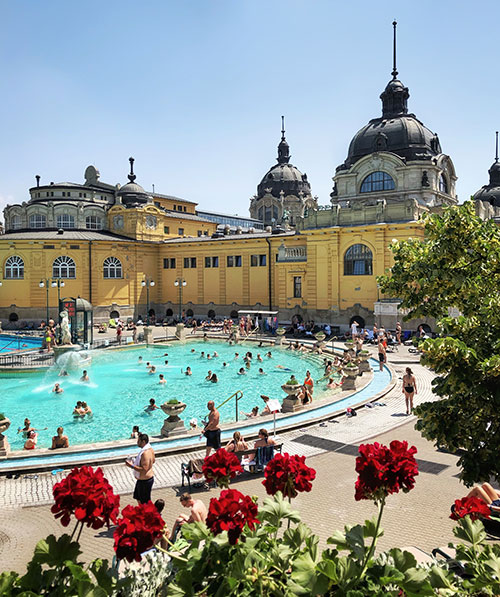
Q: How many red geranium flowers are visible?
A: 7